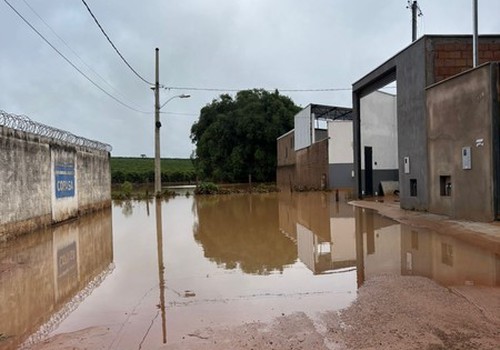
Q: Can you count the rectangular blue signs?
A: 1